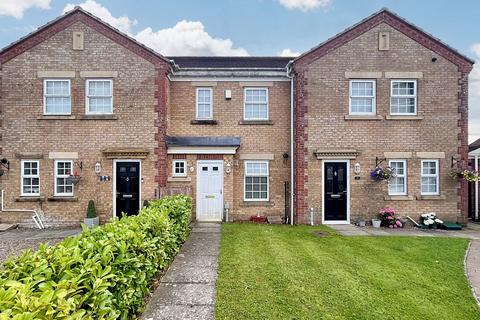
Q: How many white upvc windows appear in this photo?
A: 12